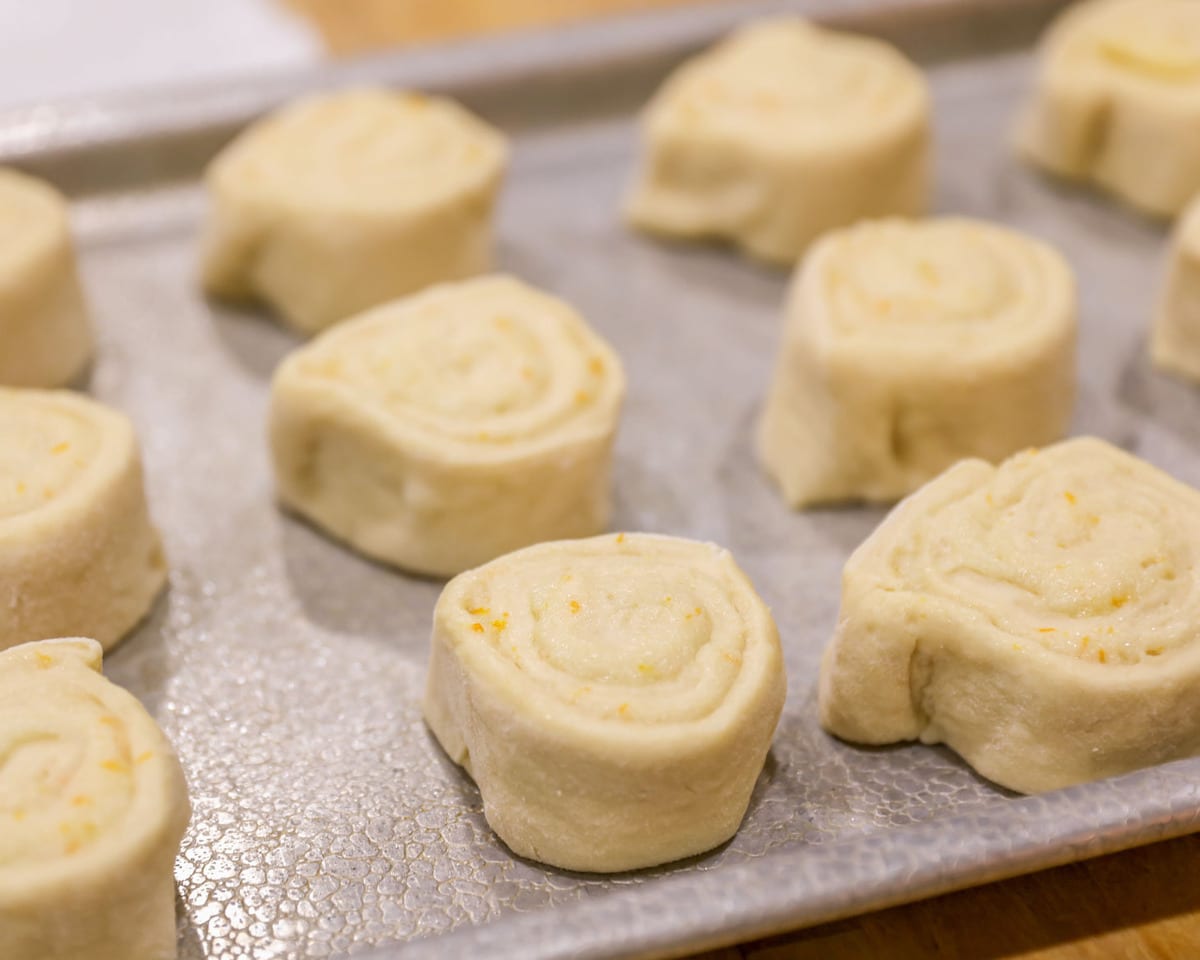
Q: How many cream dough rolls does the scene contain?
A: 11